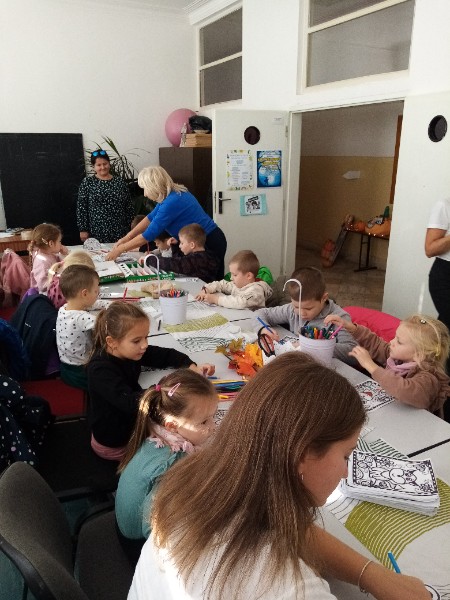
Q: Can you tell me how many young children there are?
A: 11